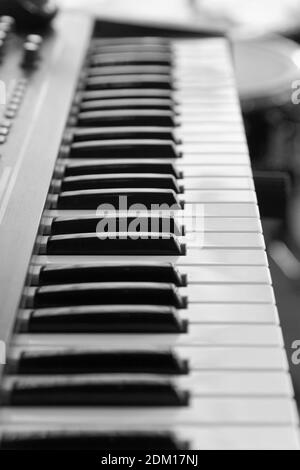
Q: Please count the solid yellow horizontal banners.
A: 0